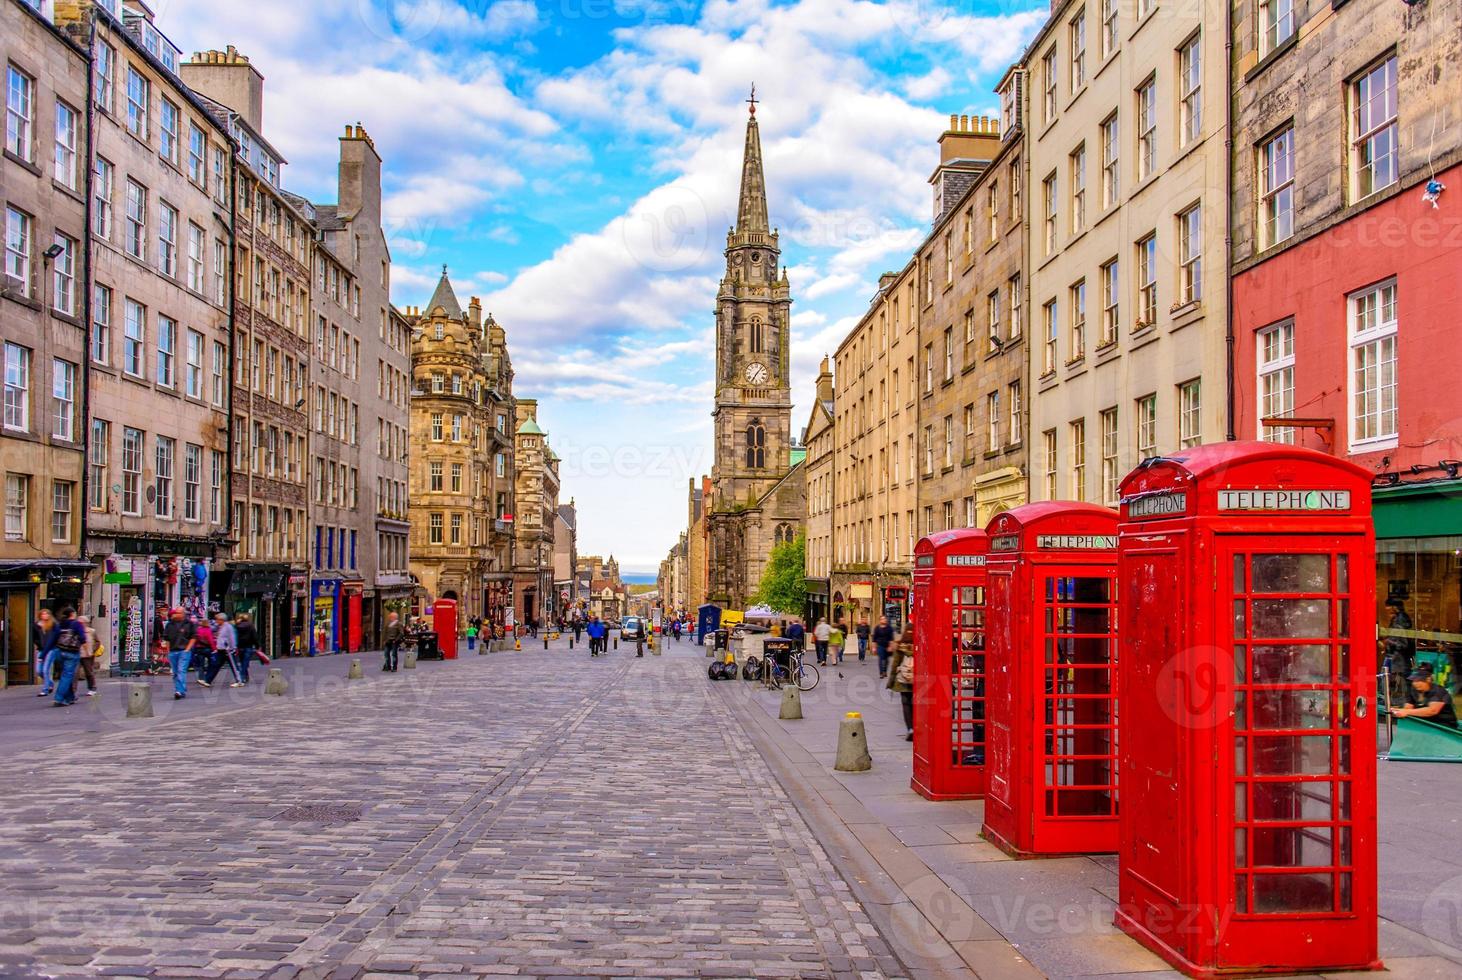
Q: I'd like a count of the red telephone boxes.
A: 4